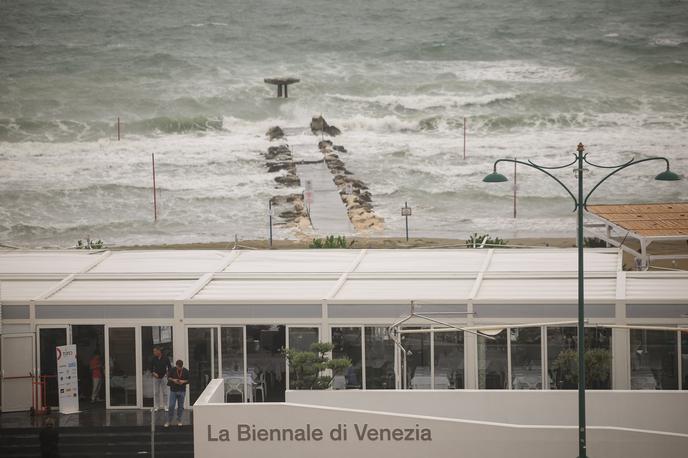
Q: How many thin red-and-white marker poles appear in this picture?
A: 4